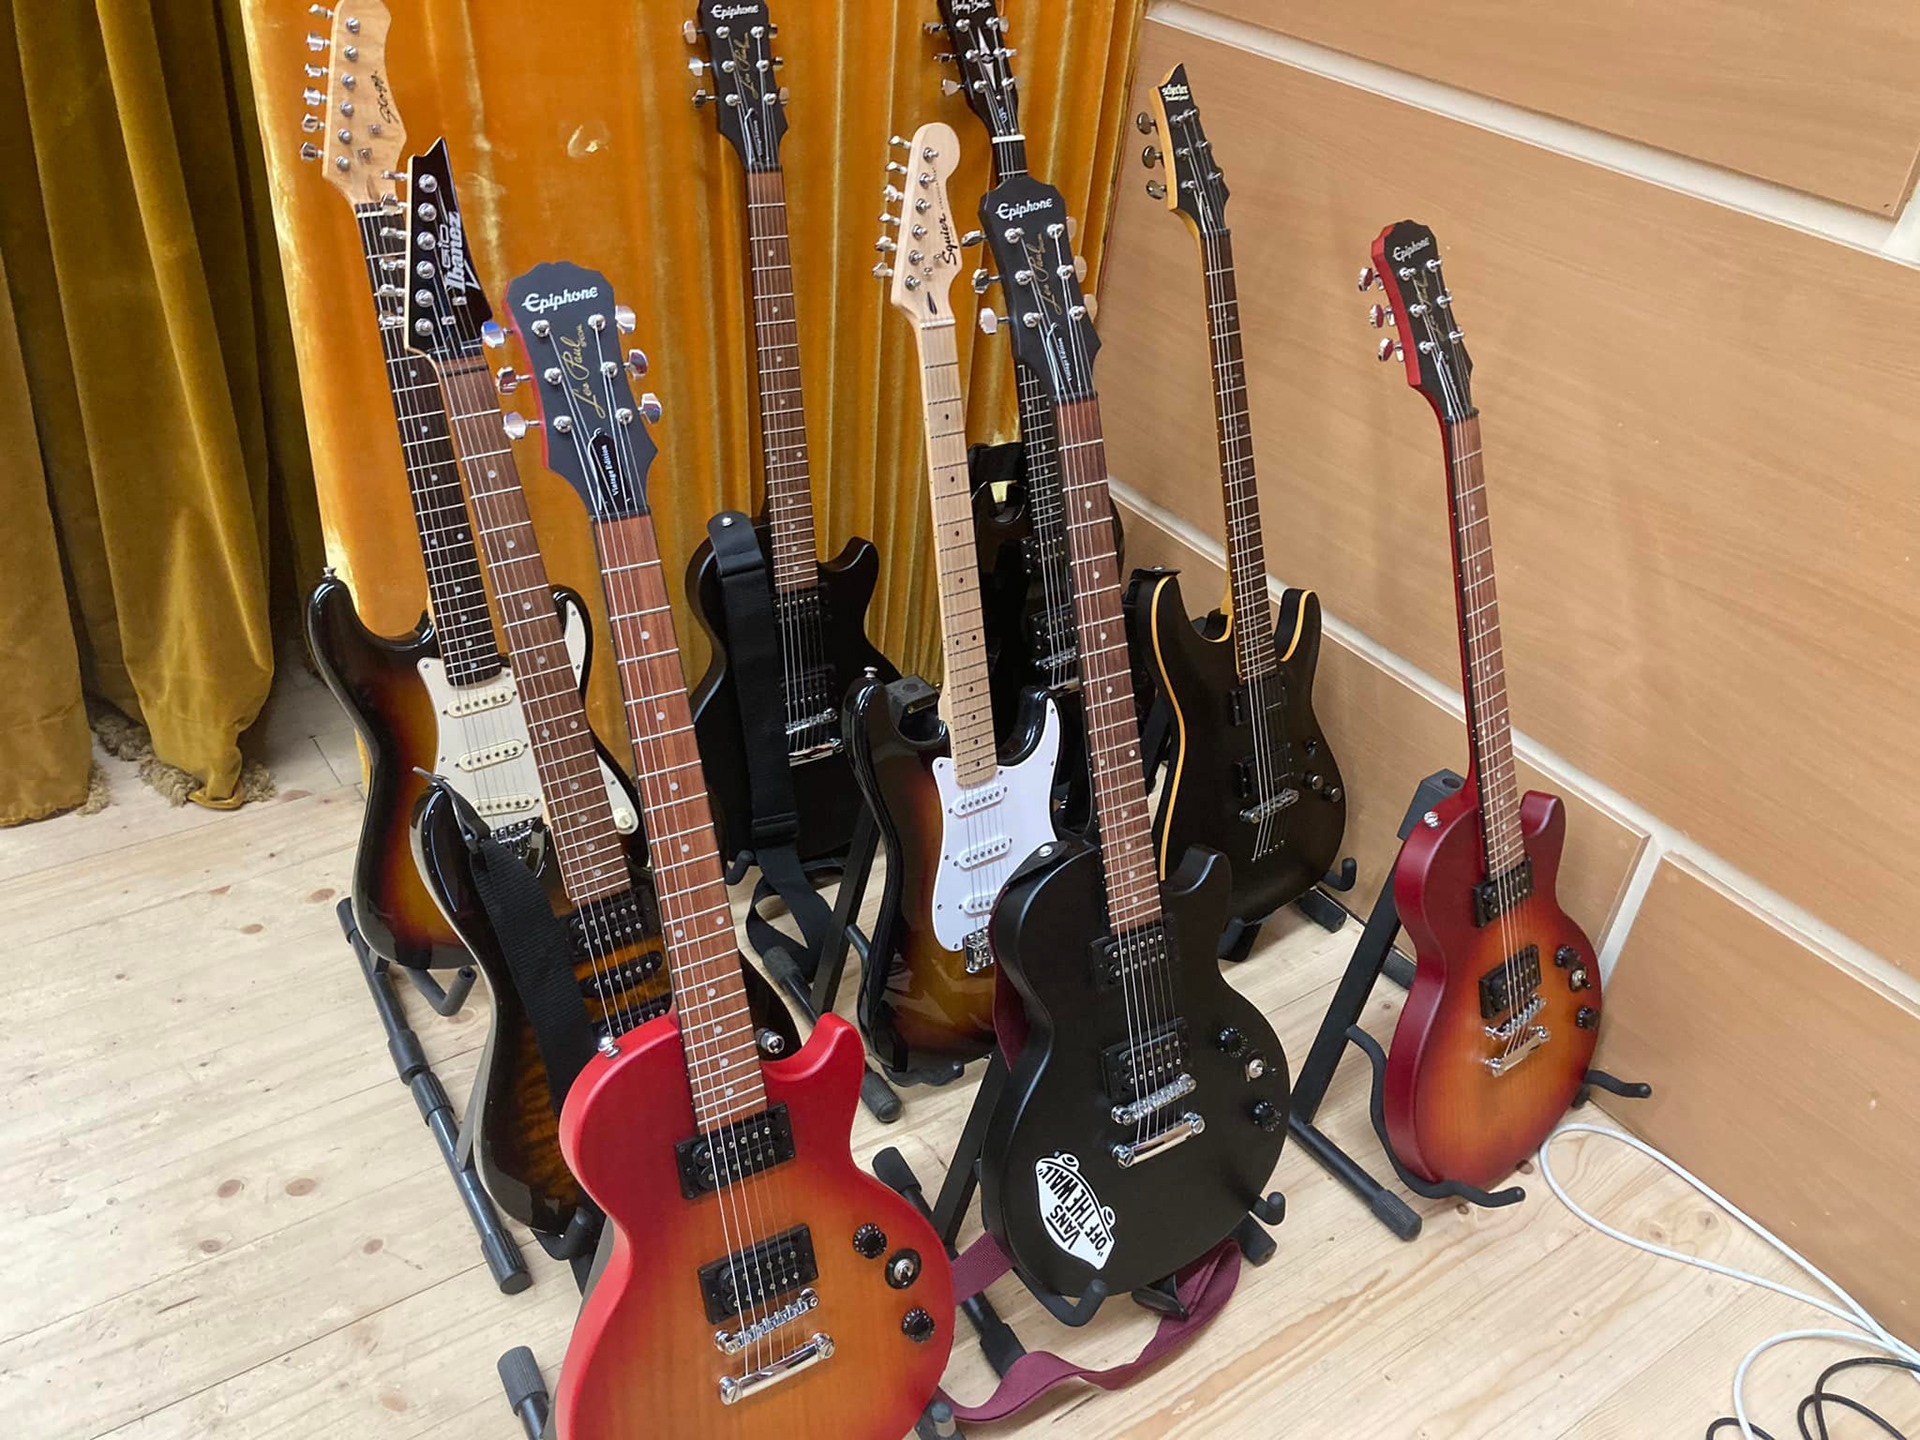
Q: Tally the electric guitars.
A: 9